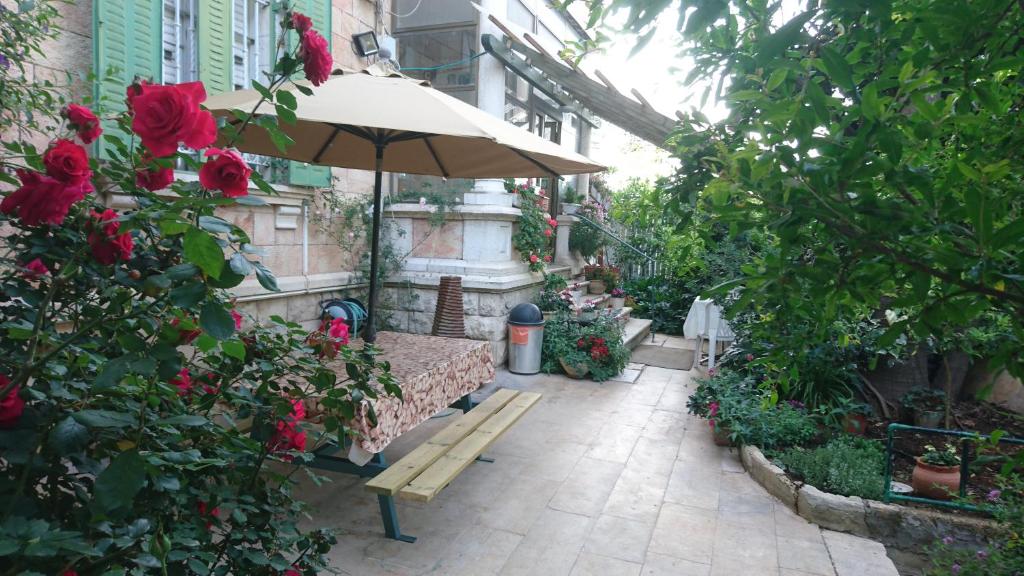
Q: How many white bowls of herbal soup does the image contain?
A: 0